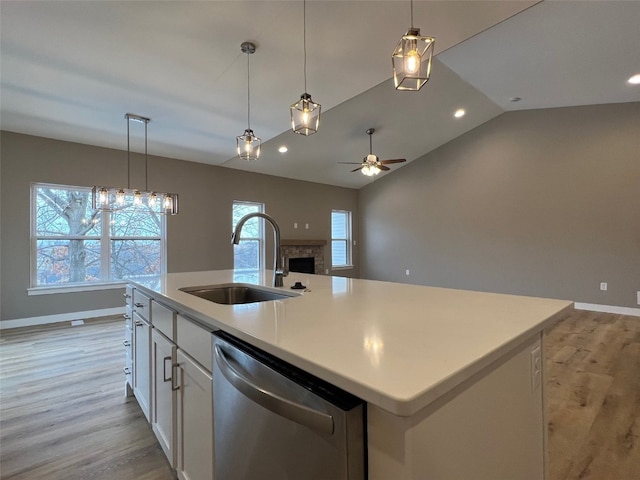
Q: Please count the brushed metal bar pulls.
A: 8